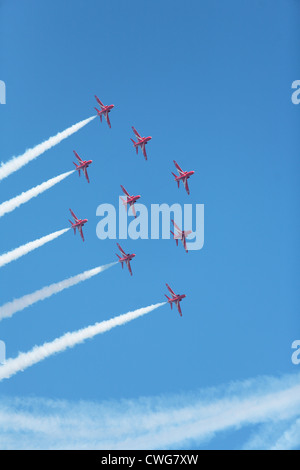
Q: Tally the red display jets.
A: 9